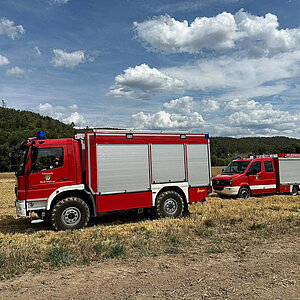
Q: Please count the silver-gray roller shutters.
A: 4